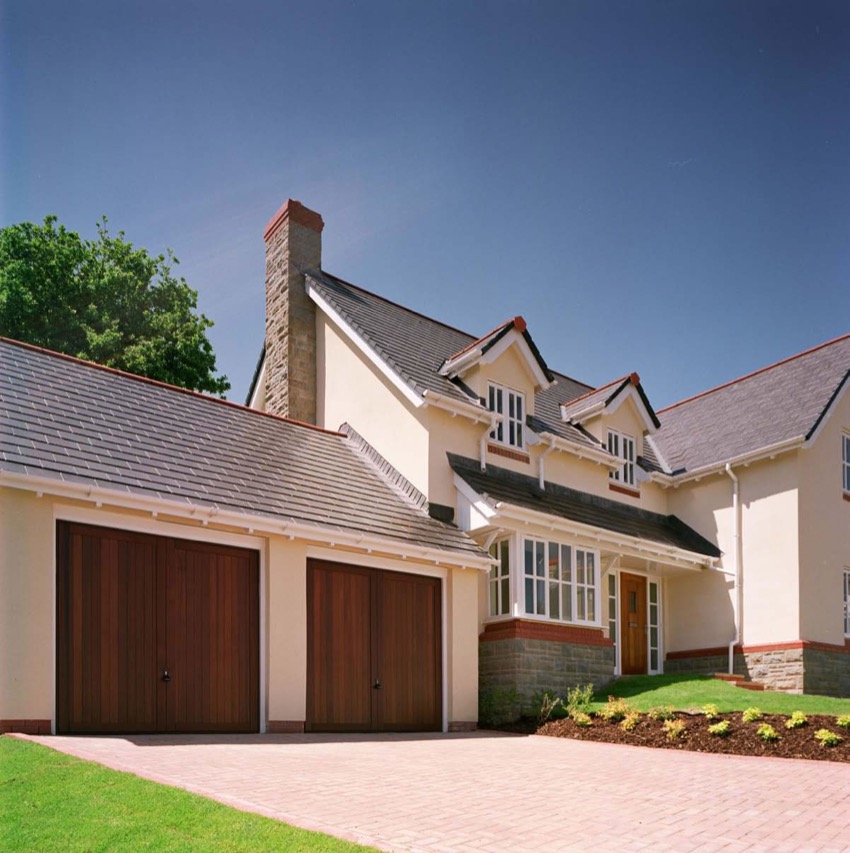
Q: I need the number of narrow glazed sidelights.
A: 2